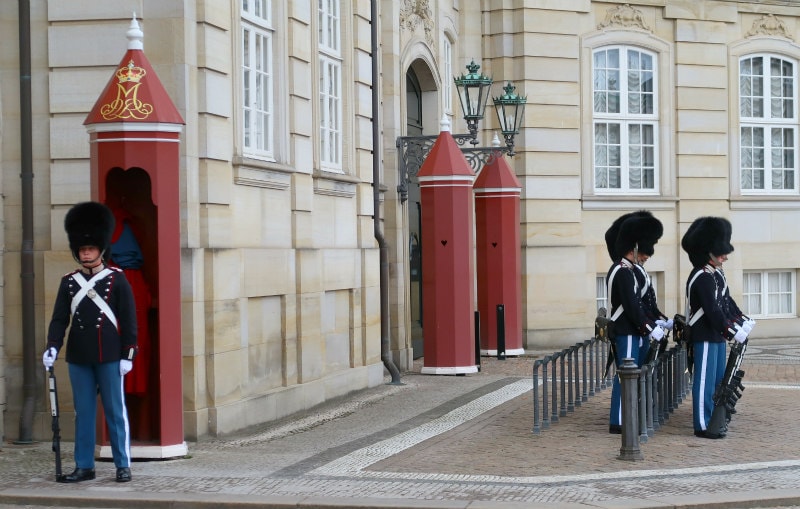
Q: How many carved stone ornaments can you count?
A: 3